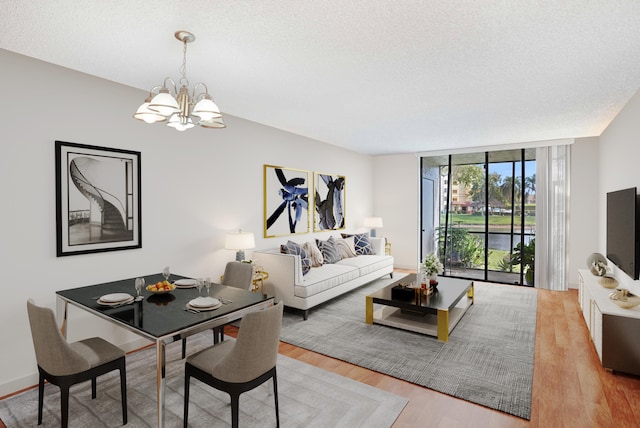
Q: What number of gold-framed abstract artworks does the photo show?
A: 2